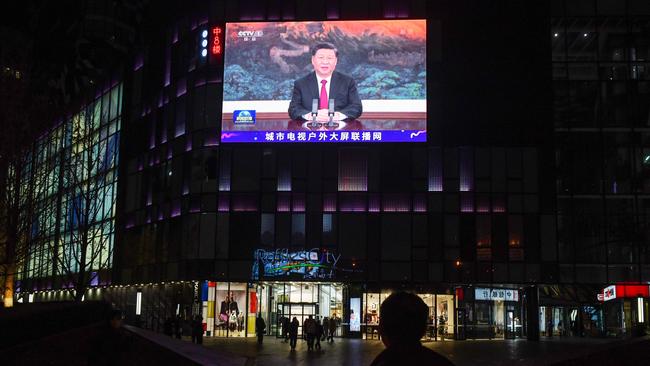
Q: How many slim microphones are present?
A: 2